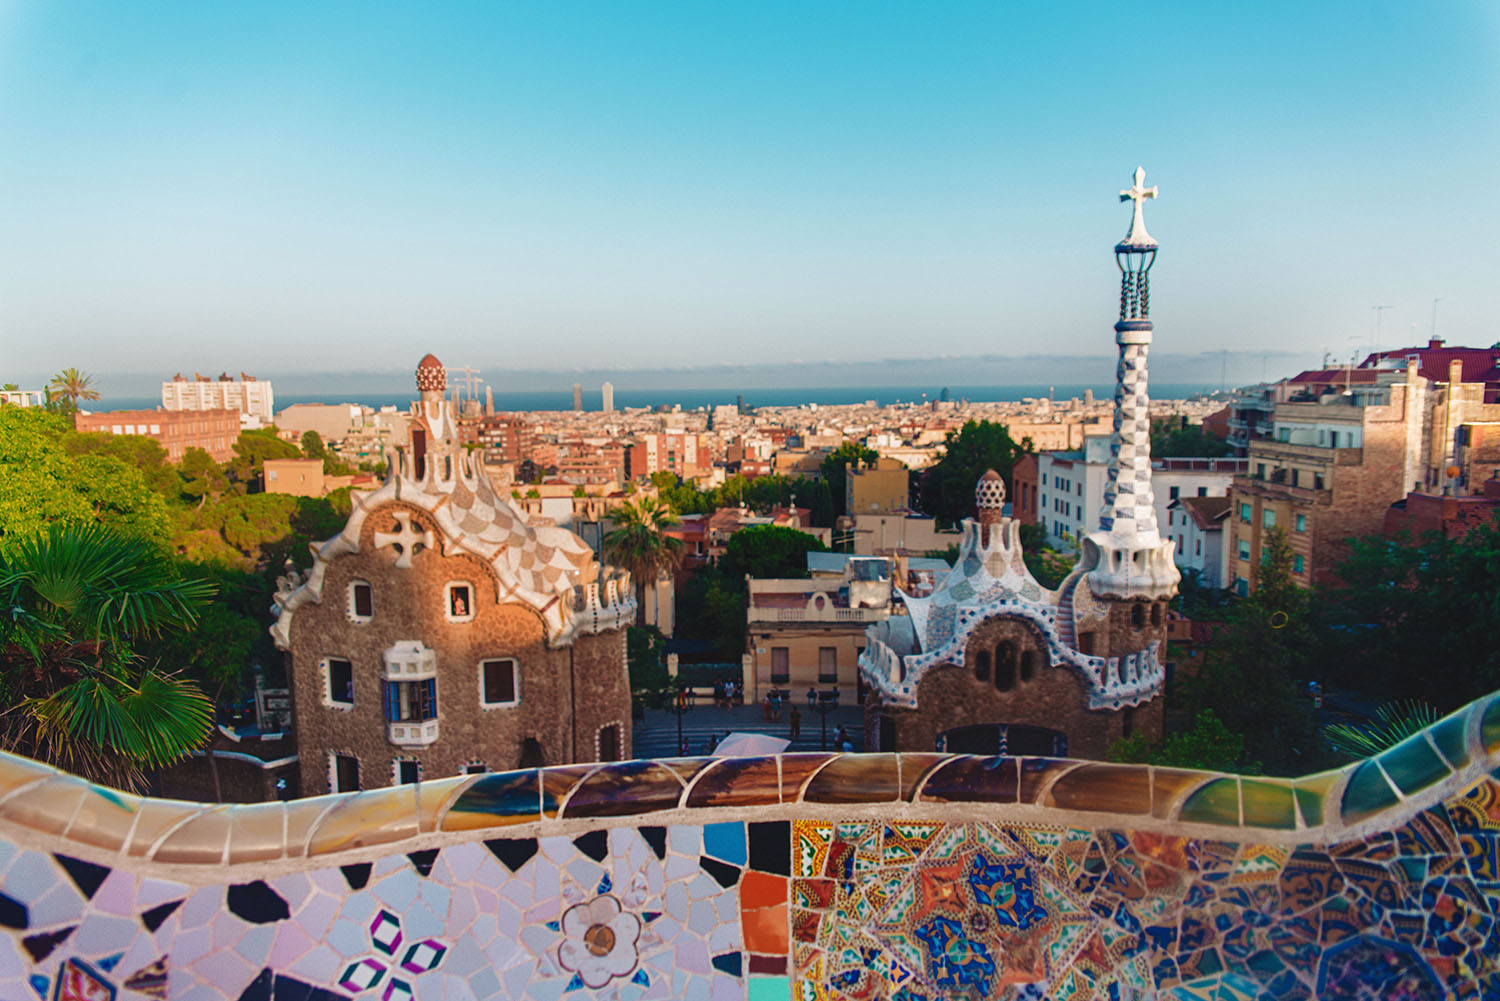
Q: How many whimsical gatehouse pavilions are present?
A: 2